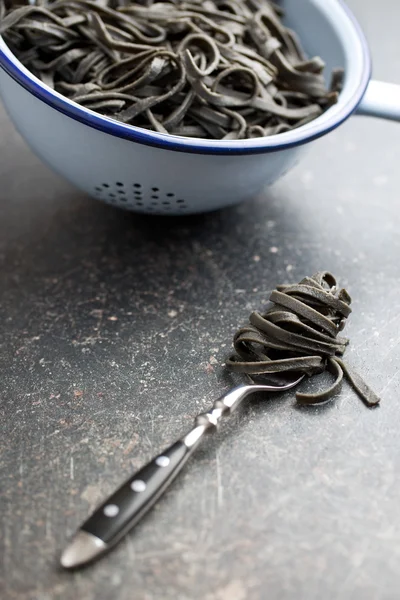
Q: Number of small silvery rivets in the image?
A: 3